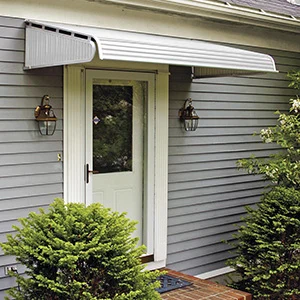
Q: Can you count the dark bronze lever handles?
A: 1